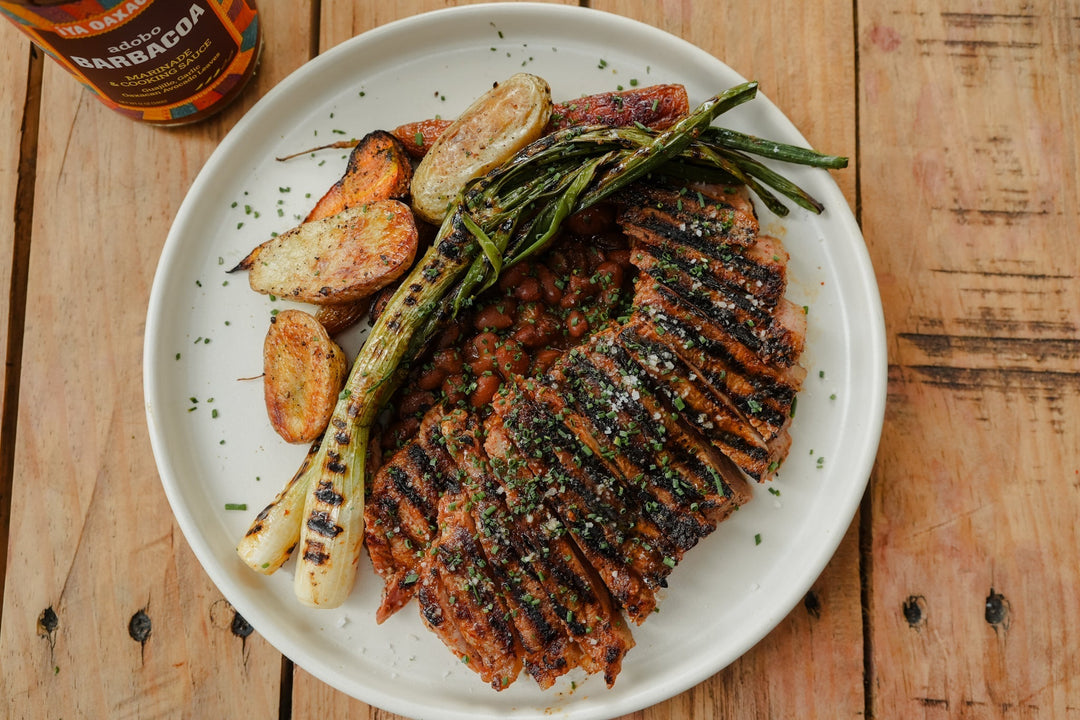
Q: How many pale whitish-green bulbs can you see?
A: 2